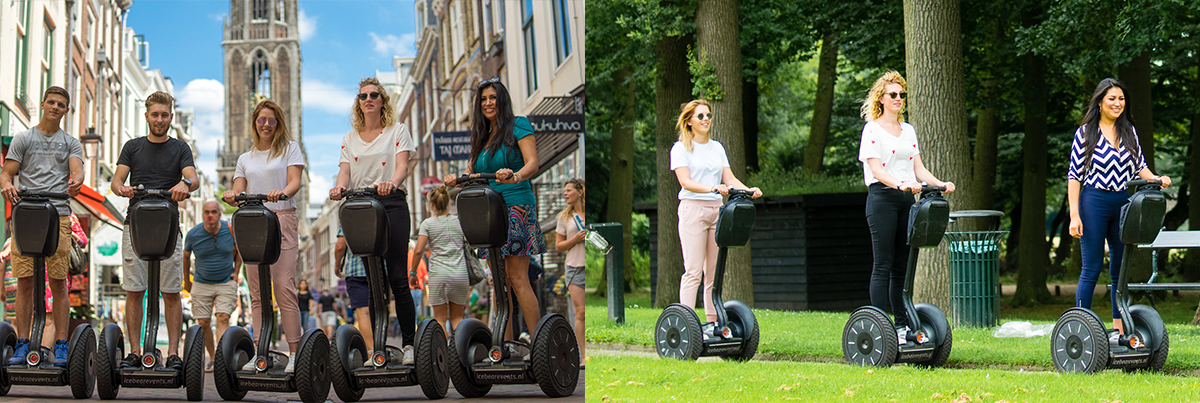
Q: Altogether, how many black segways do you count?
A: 8